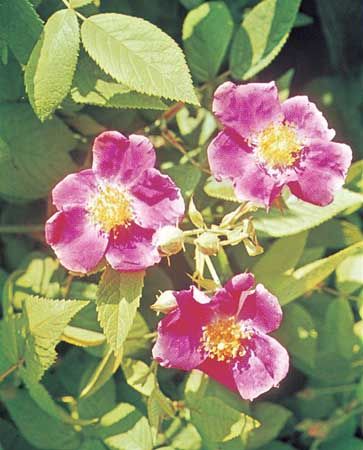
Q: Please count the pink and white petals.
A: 15